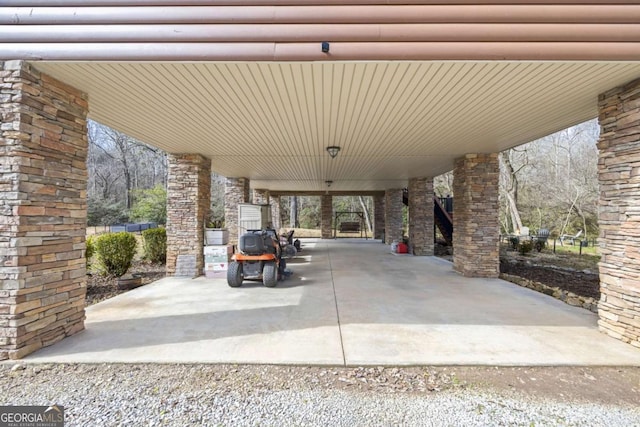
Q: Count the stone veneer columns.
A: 11